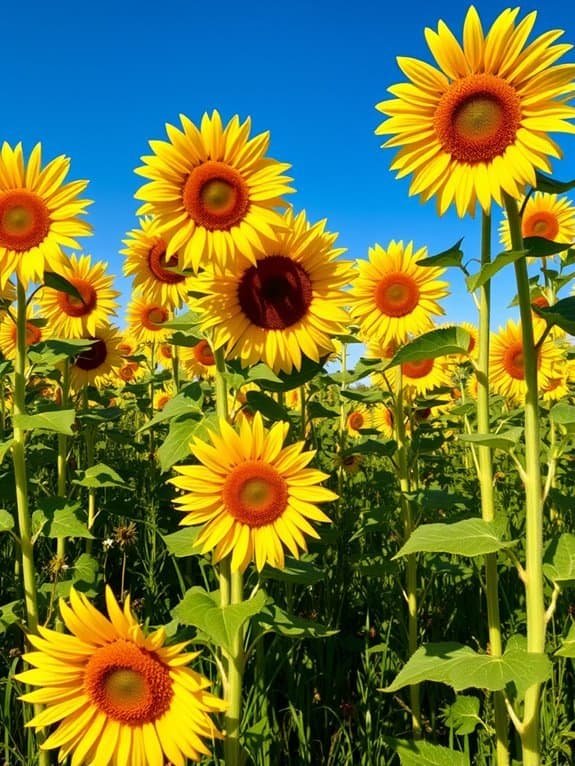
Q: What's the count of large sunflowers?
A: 6